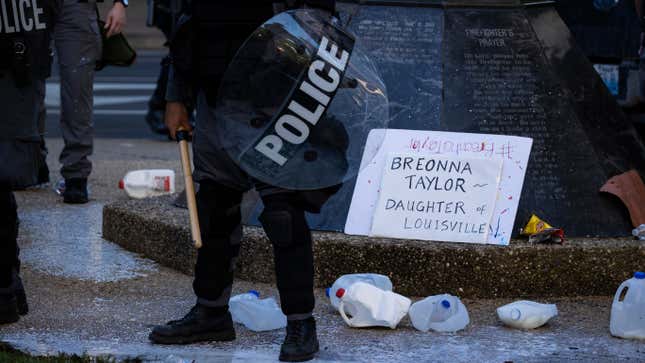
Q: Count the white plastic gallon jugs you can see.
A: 7